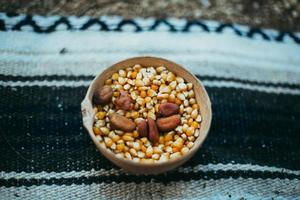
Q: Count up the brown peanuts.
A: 7